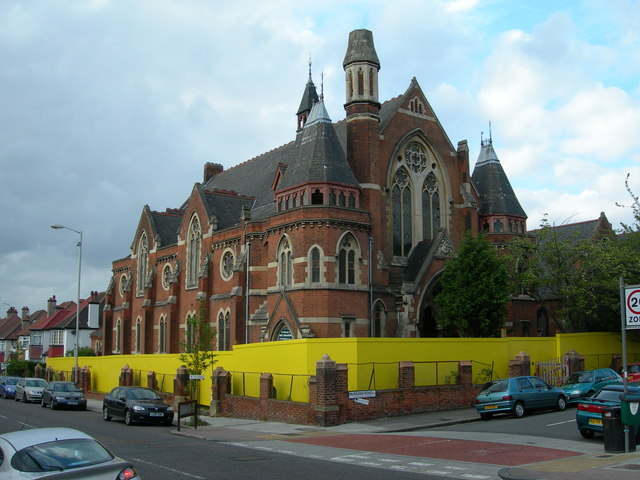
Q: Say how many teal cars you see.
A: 3